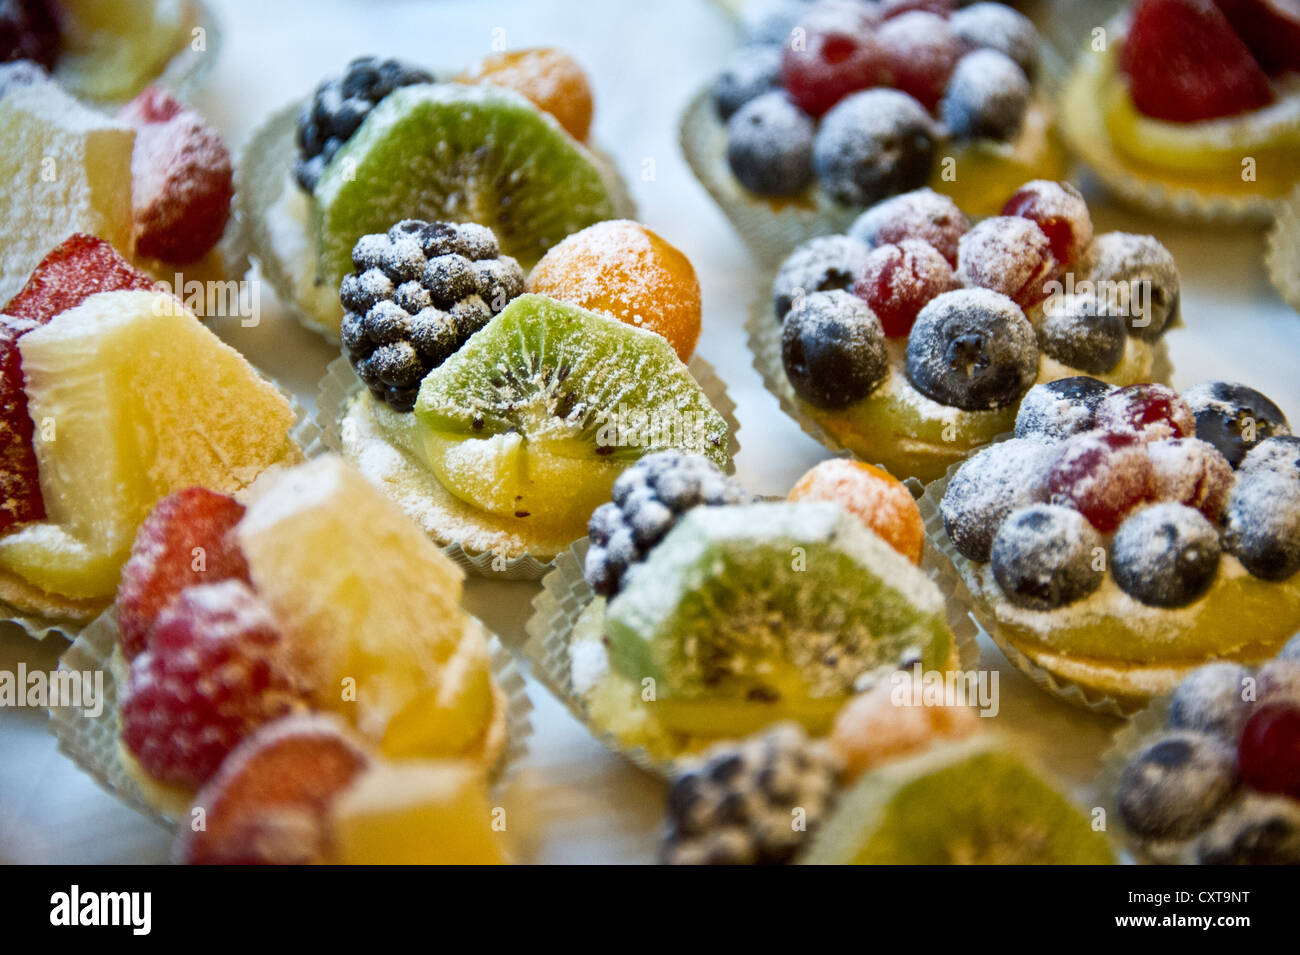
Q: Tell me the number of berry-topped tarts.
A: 4